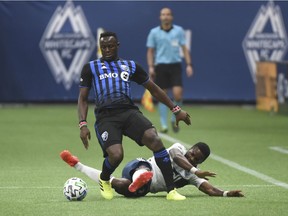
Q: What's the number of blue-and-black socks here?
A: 2